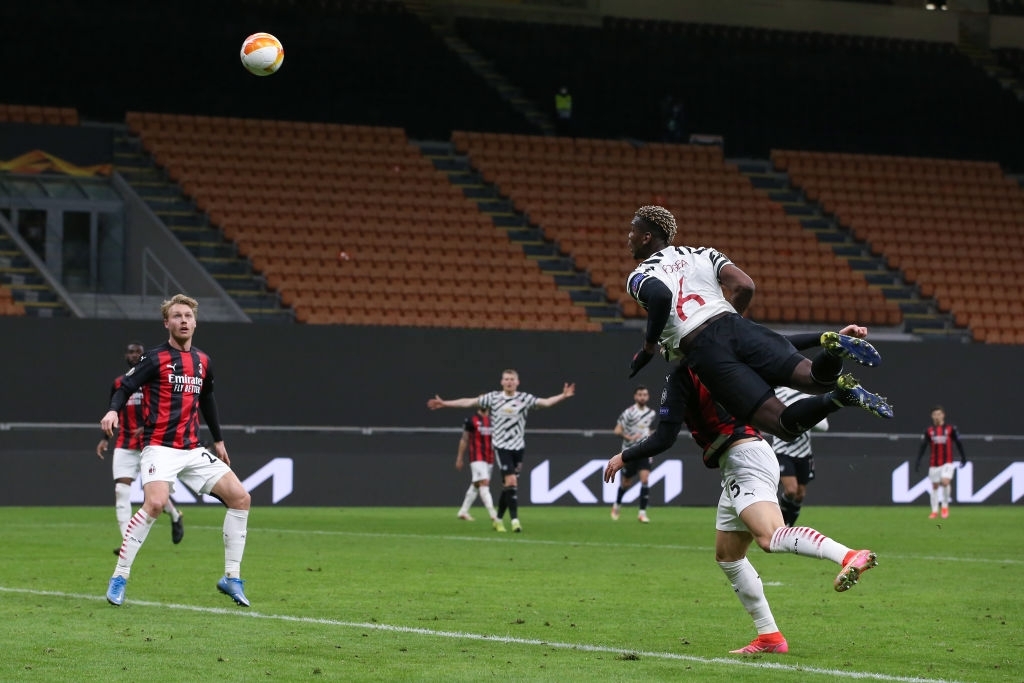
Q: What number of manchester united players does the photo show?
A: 4